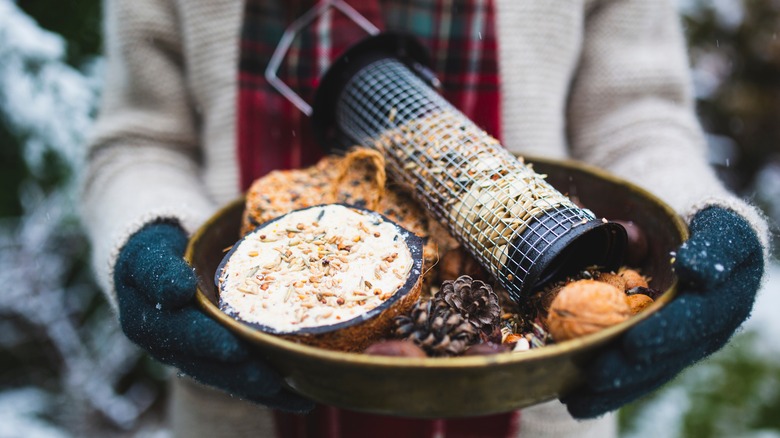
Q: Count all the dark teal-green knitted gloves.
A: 2